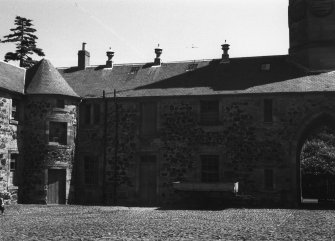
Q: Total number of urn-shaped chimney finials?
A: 3